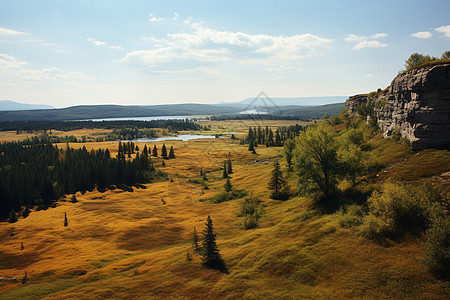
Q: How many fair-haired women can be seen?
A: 0